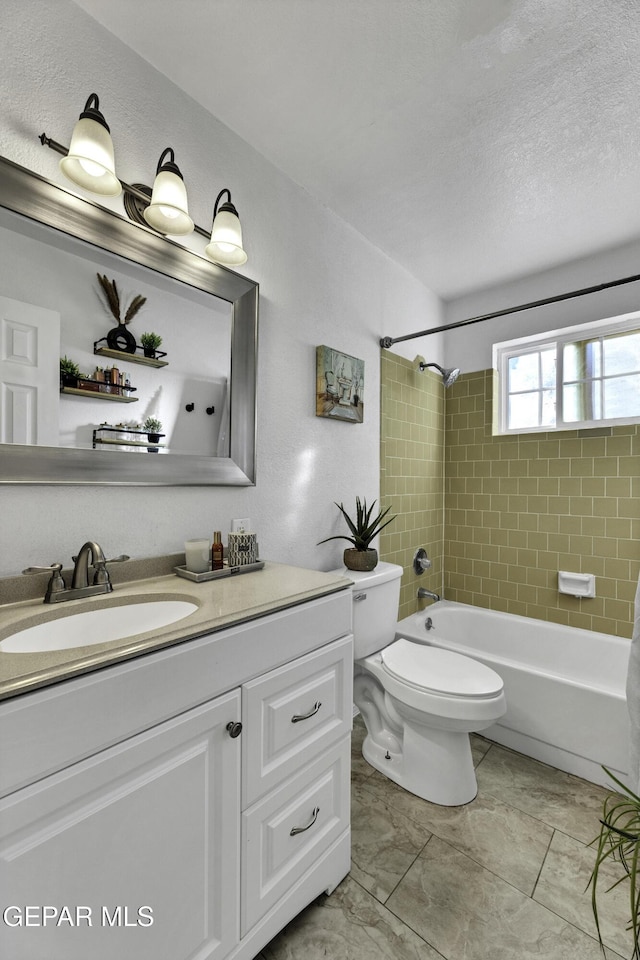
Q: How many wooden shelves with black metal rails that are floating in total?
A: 3